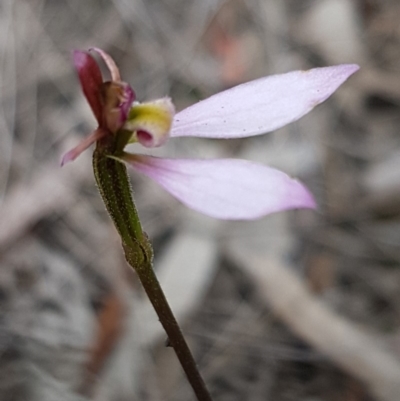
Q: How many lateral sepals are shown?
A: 2